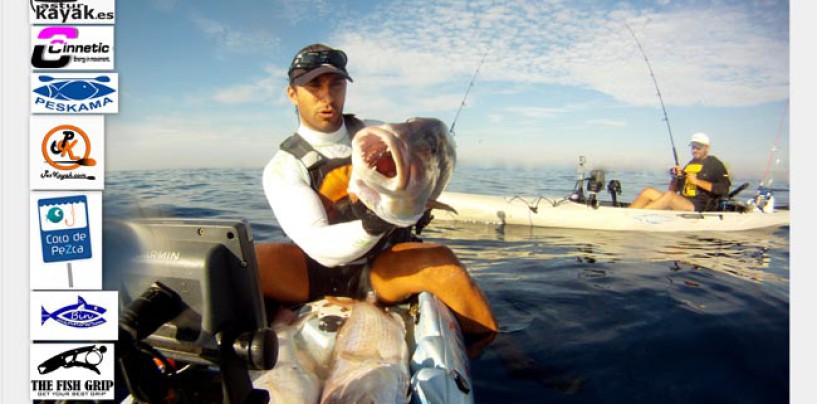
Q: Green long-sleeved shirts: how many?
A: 0